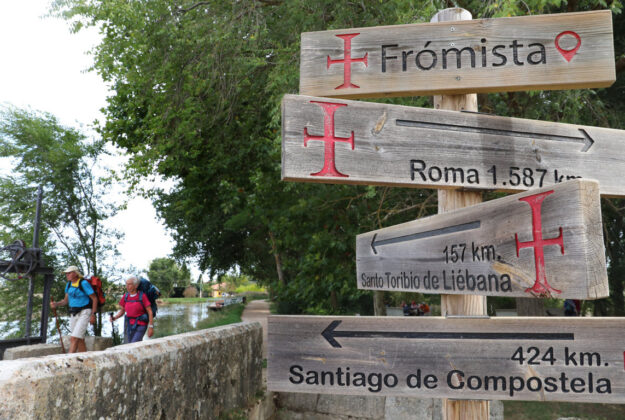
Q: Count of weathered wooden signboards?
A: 4